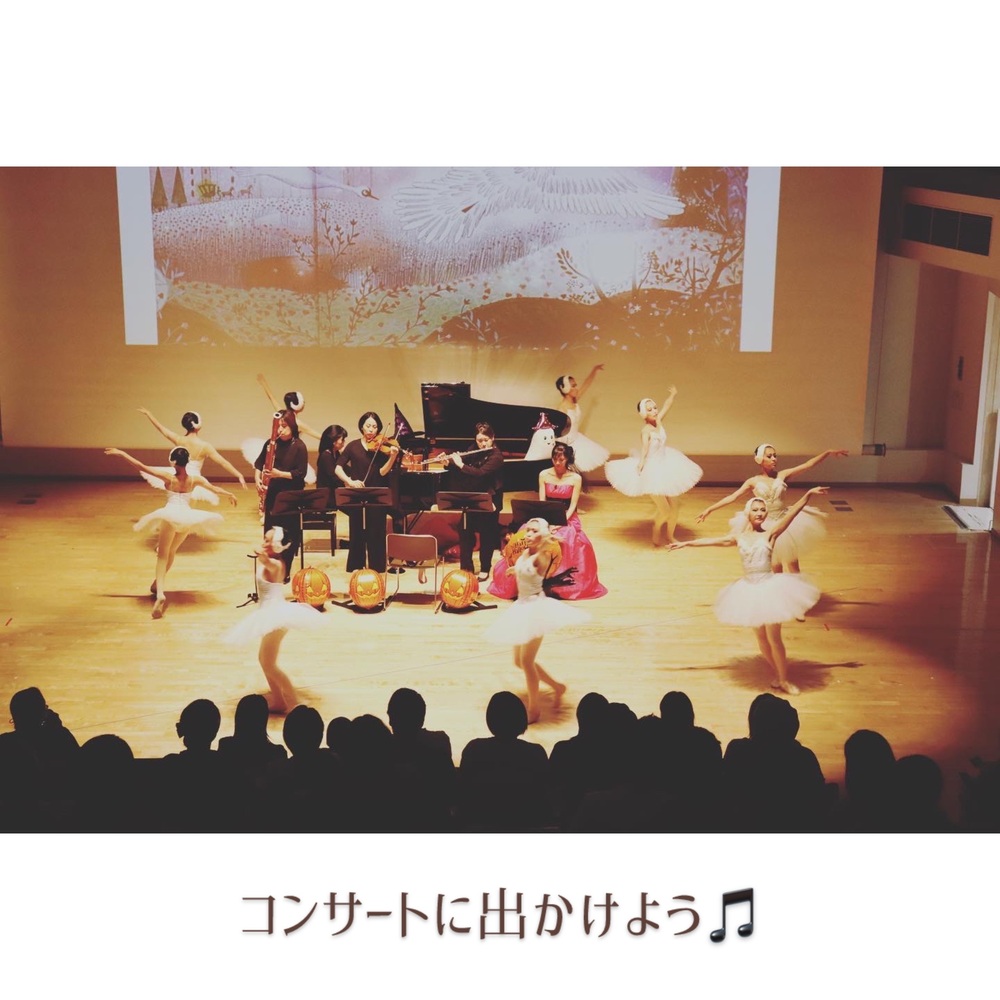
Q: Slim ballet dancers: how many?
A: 9